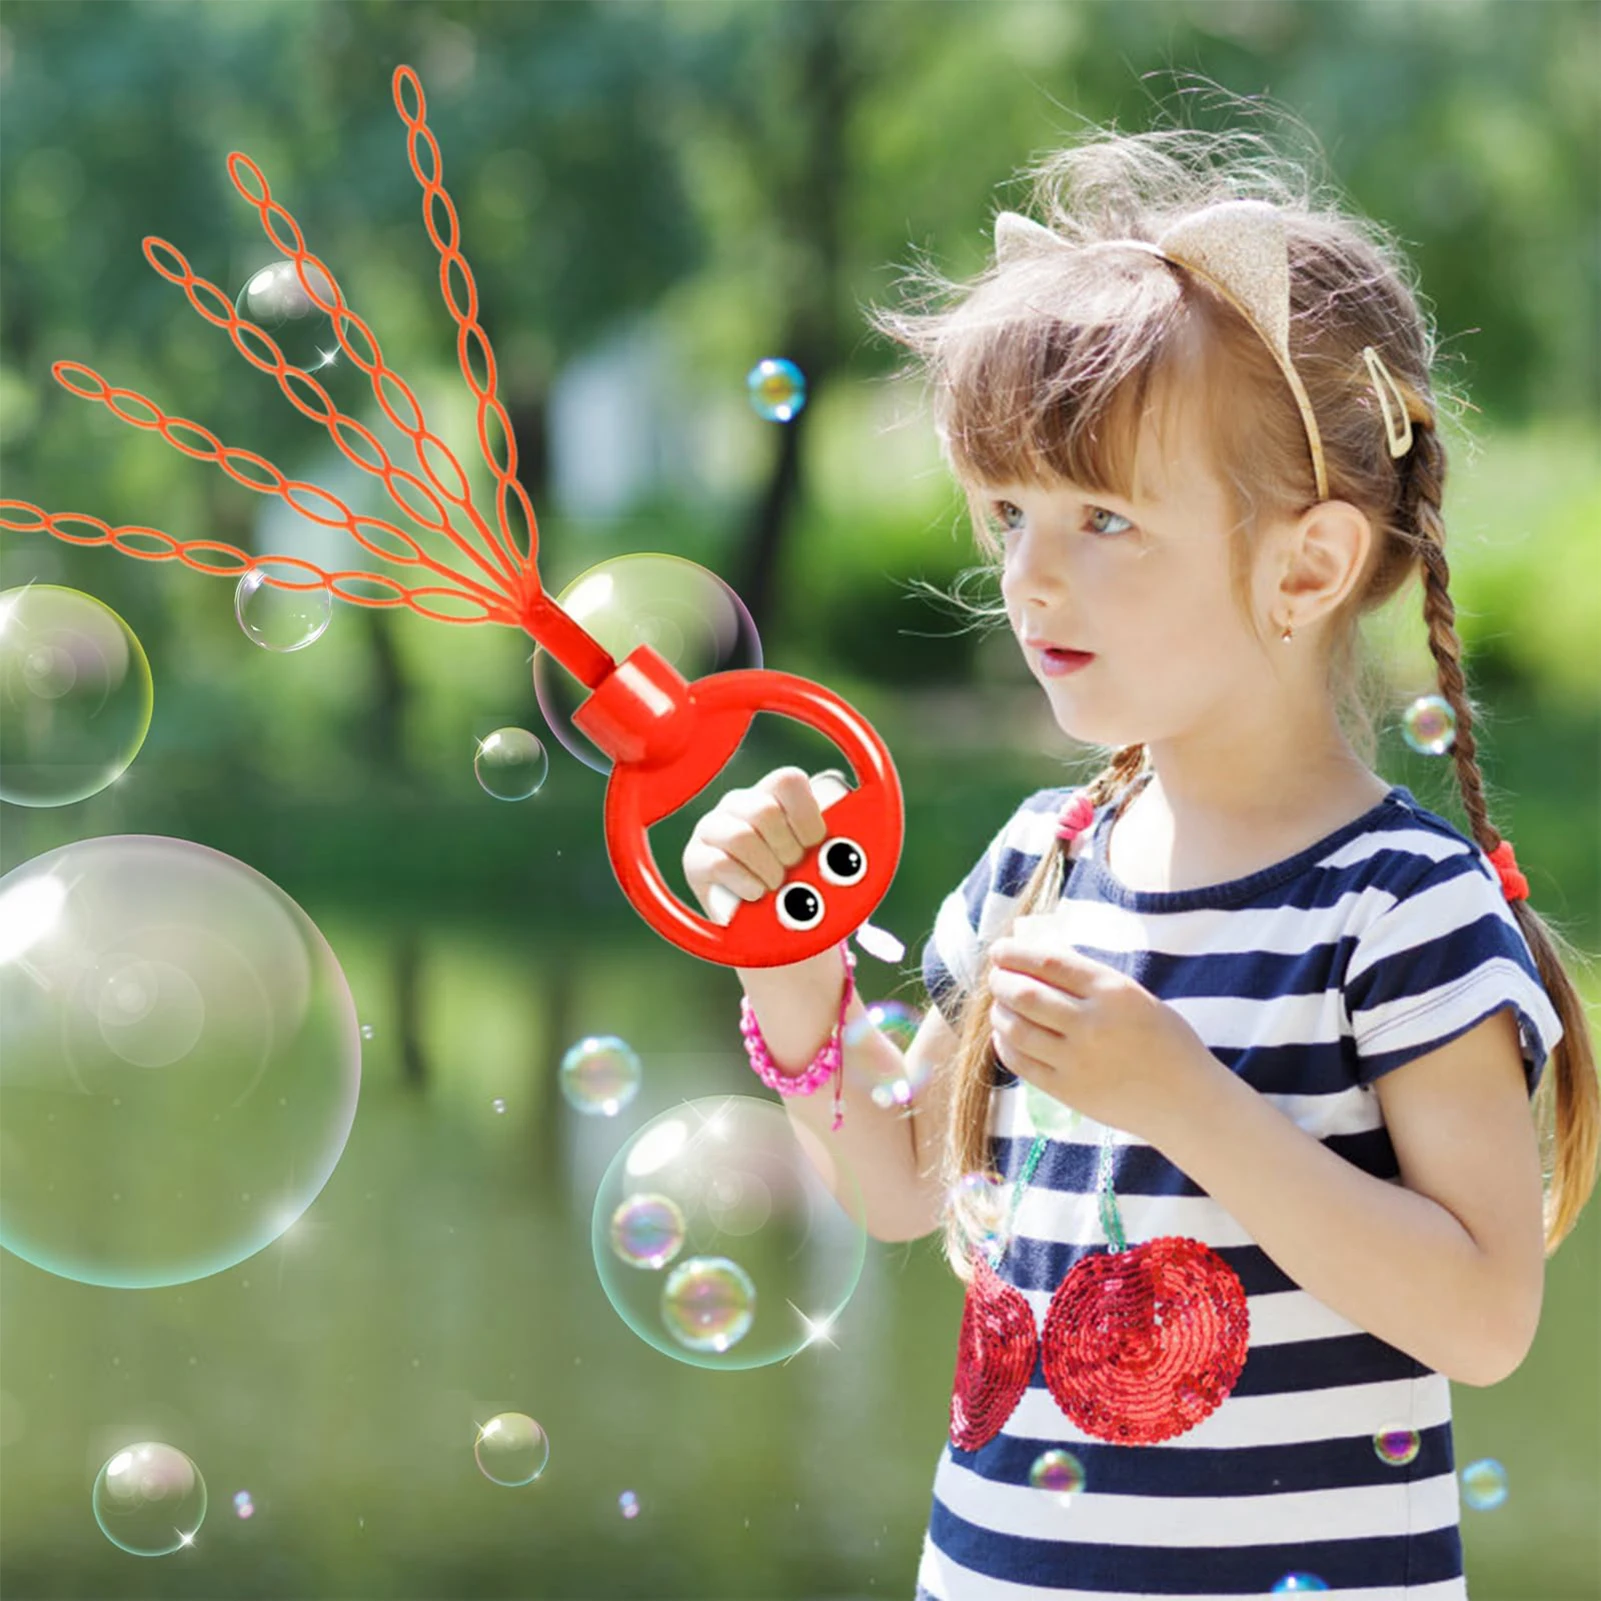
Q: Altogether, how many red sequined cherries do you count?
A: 2